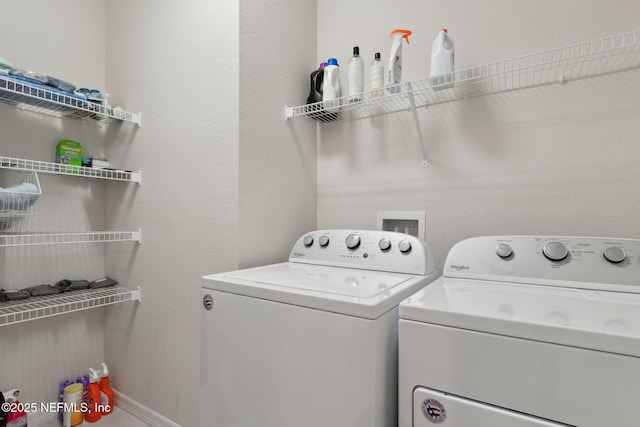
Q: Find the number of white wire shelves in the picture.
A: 5